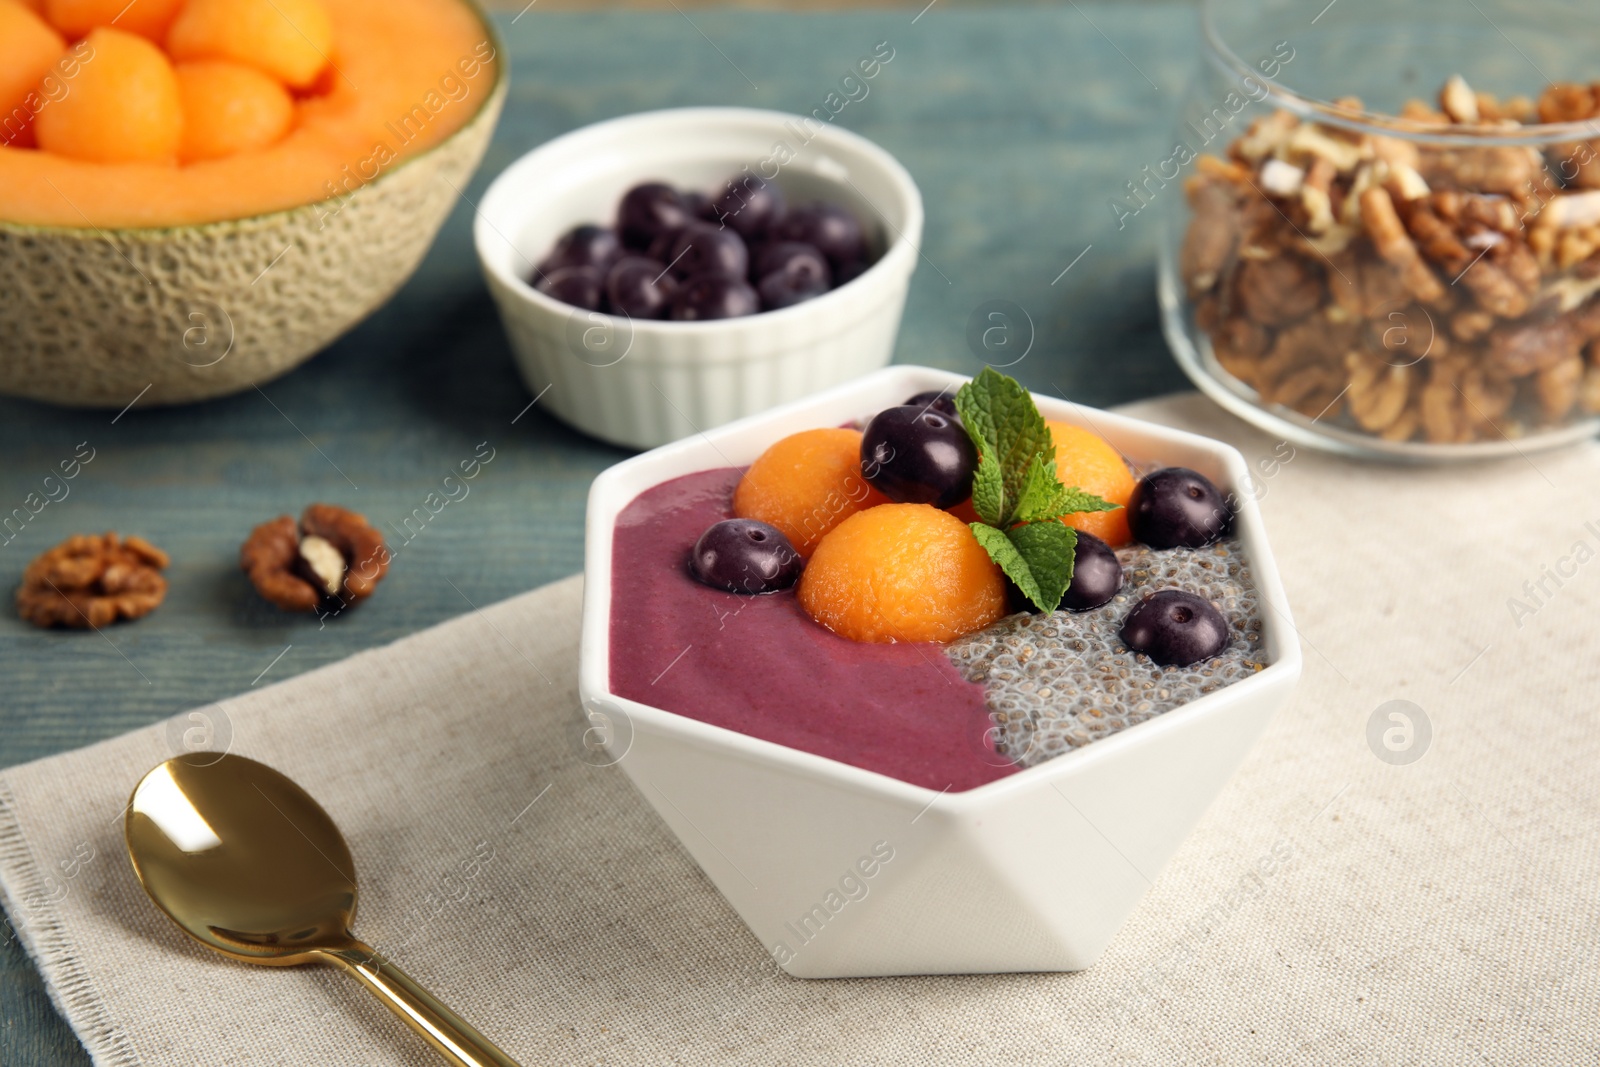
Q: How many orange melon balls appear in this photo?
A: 8